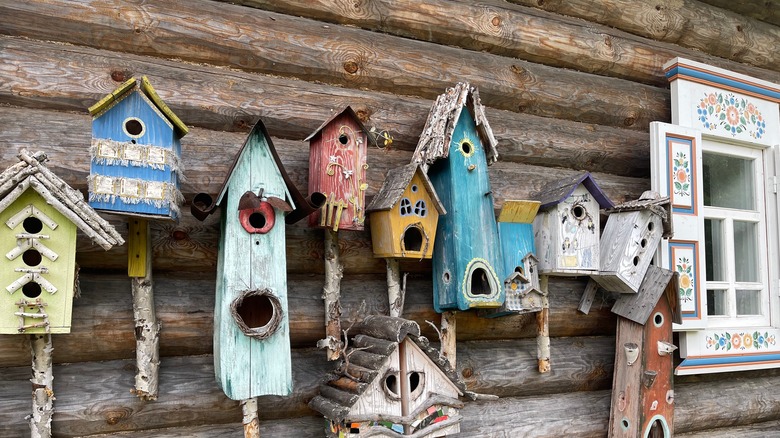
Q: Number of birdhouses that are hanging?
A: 11